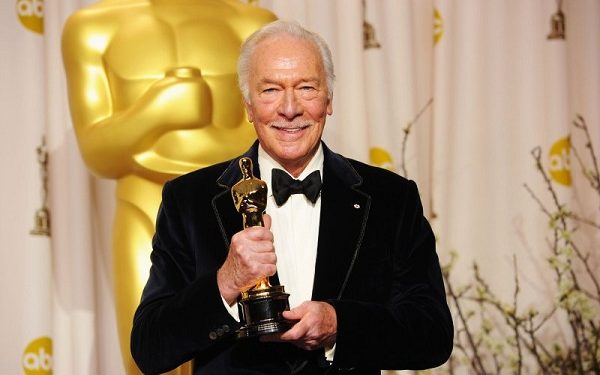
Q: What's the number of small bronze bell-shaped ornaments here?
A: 3